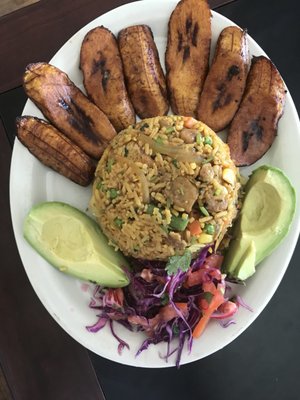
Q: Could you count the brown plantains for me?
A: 7